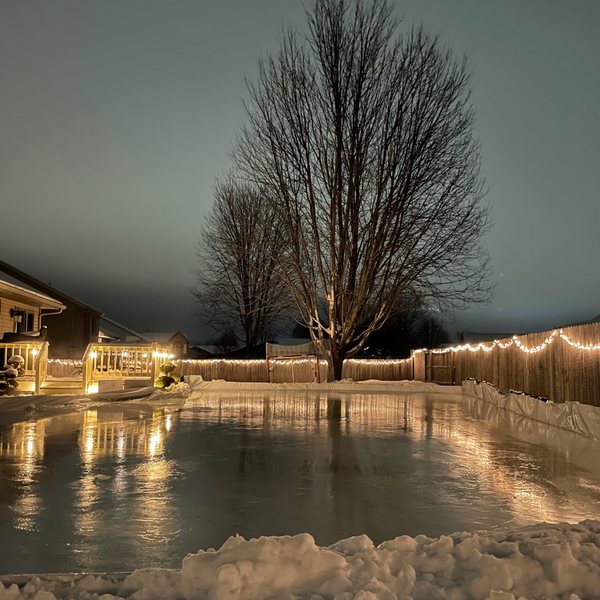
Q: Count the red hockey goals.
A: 1